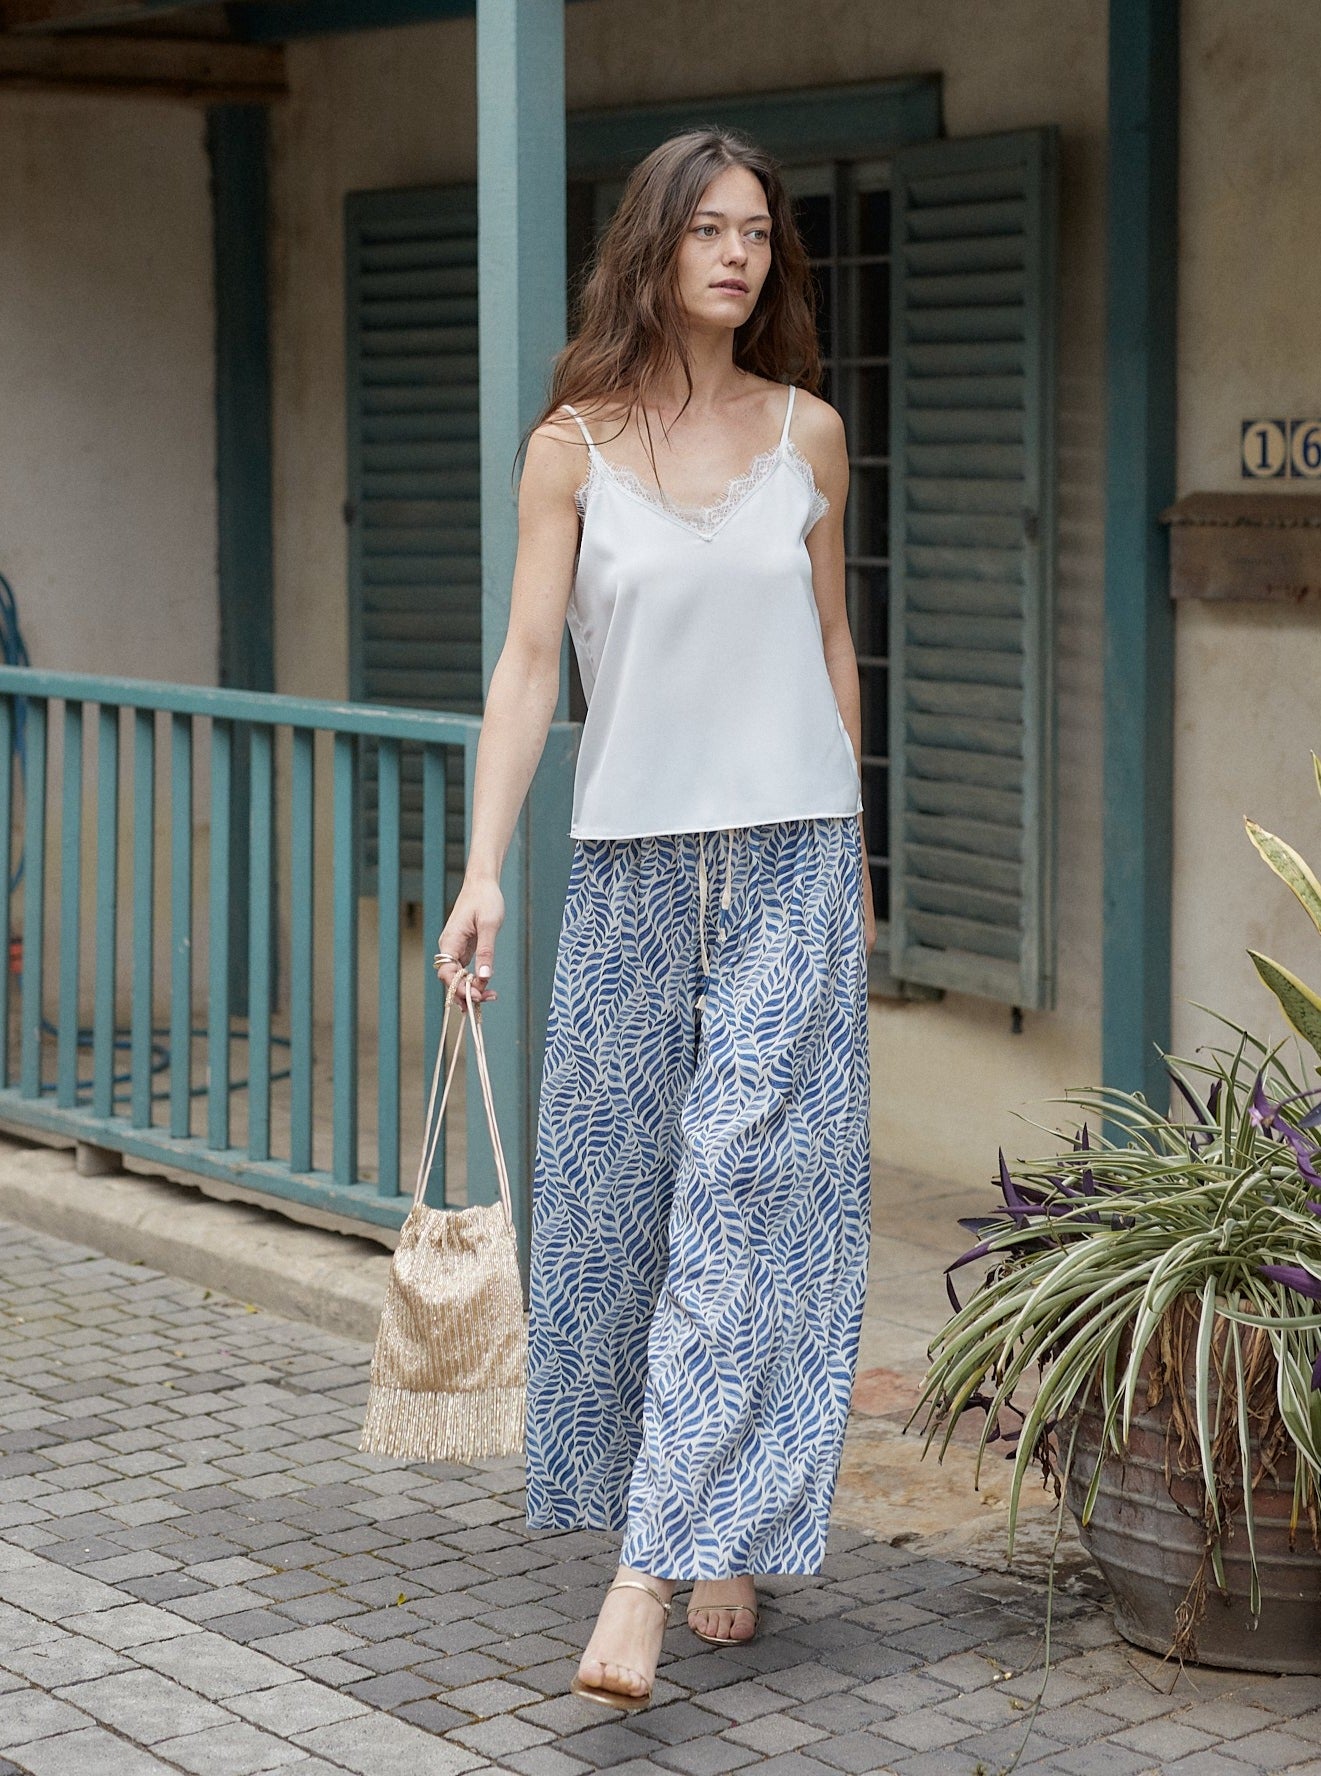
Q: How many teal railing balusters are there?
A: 12